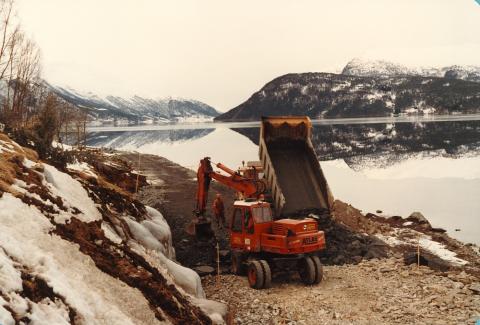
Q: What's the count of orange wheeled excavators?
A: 1